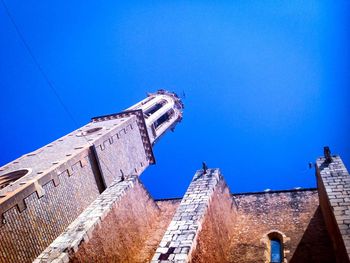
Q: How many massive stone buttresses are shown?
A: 3